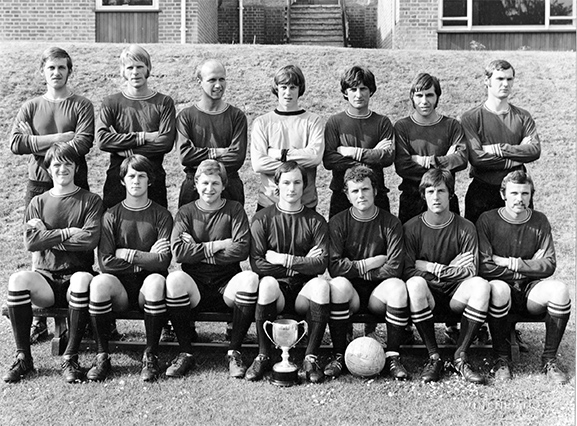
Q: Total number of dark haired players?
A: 11